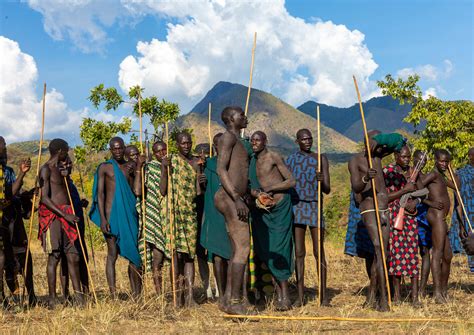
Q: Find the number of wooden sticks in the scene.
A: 10